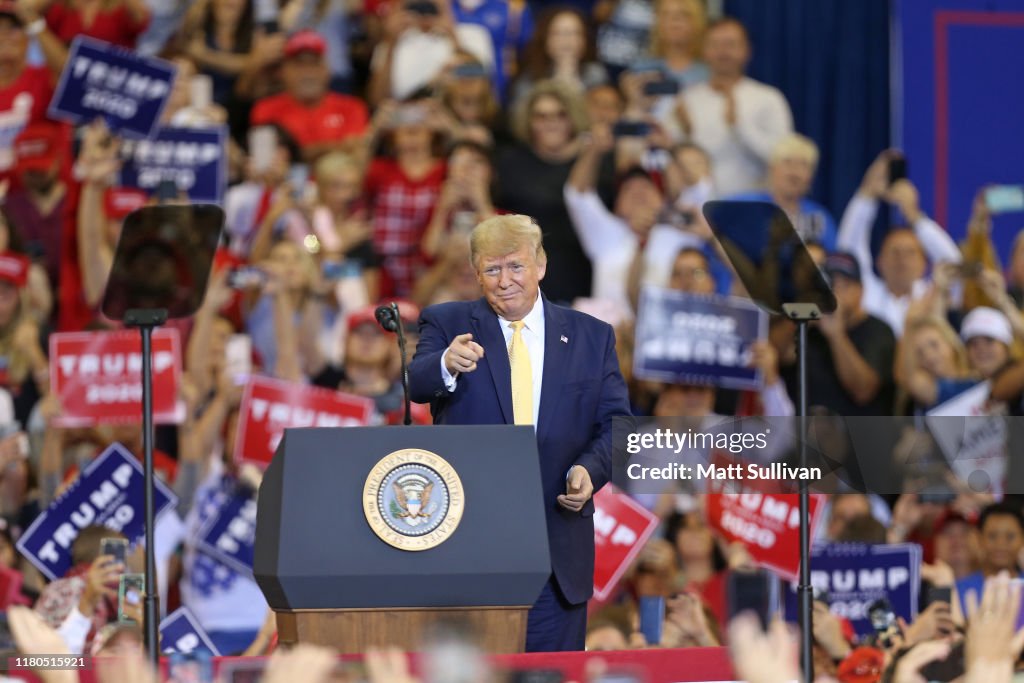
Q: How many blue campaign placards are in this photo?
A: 7